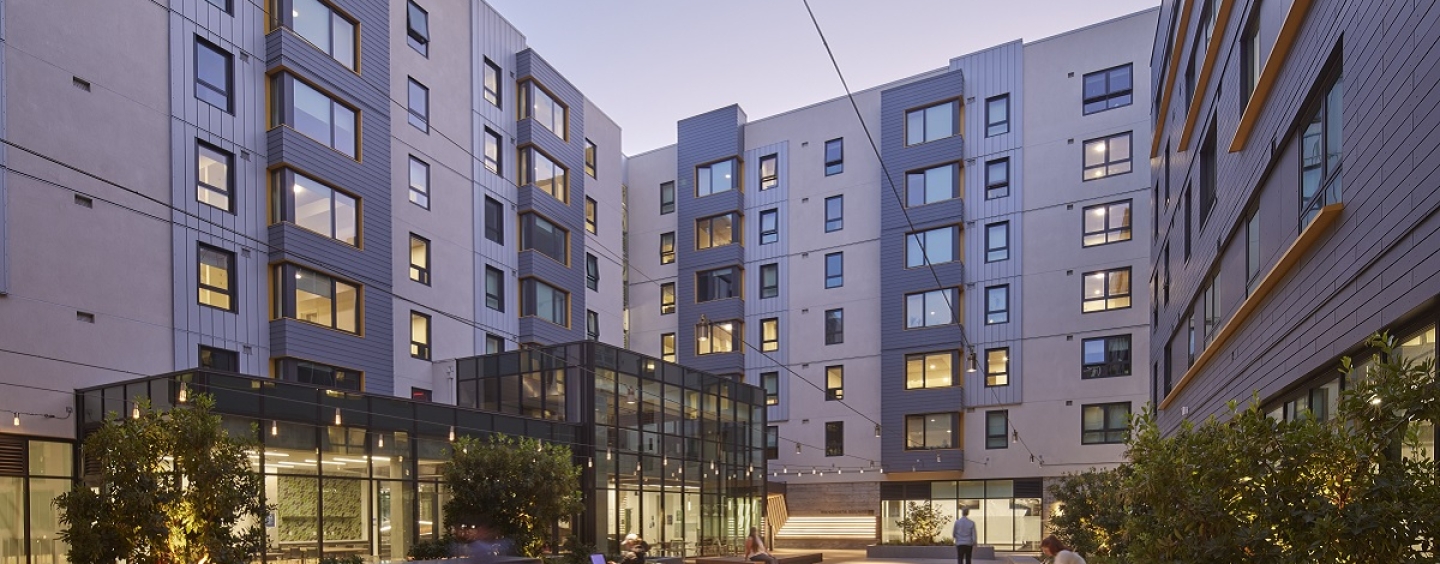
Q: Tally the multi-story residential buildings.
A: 3